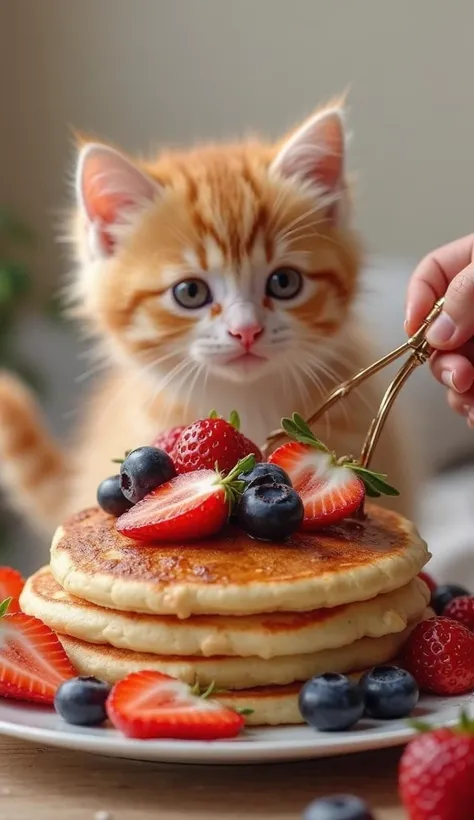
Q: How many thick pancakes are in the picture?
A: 4